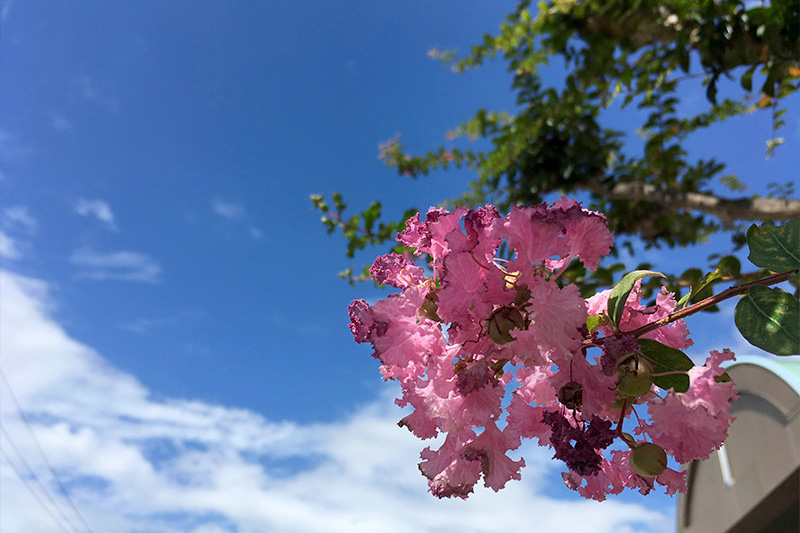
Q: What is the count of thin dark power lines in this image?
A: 3